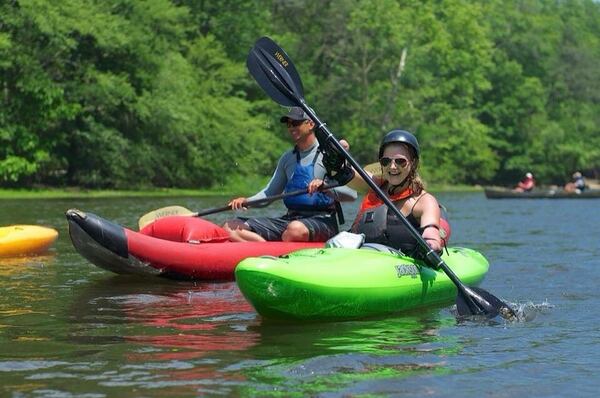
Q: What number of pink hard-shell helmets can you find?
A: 0